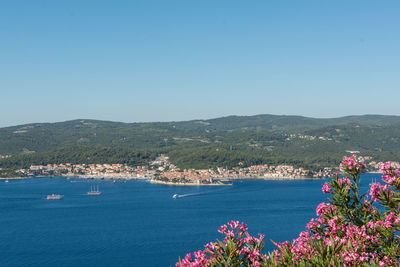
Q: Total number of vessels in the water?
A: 3